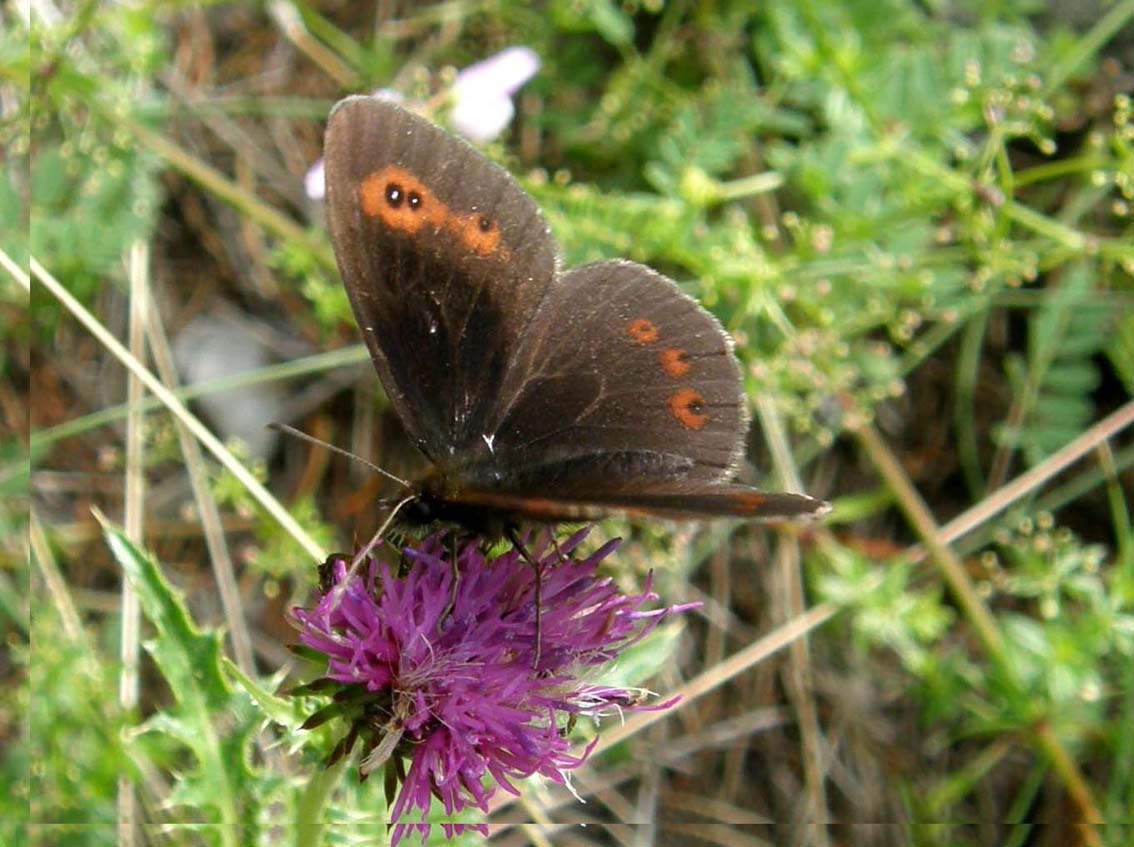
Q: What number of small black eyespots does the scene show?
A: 6